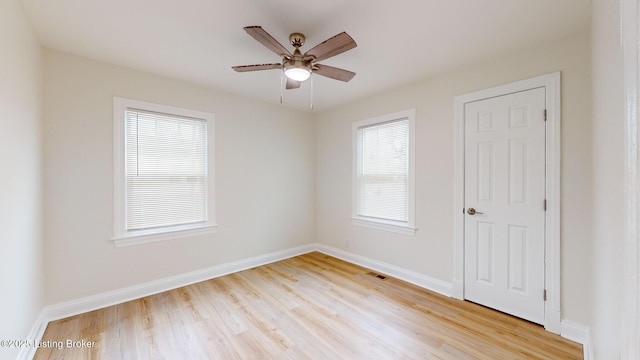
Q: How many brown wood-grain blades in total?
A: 5